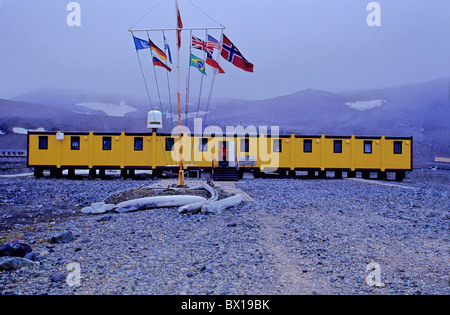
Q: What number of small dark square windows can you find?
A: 12